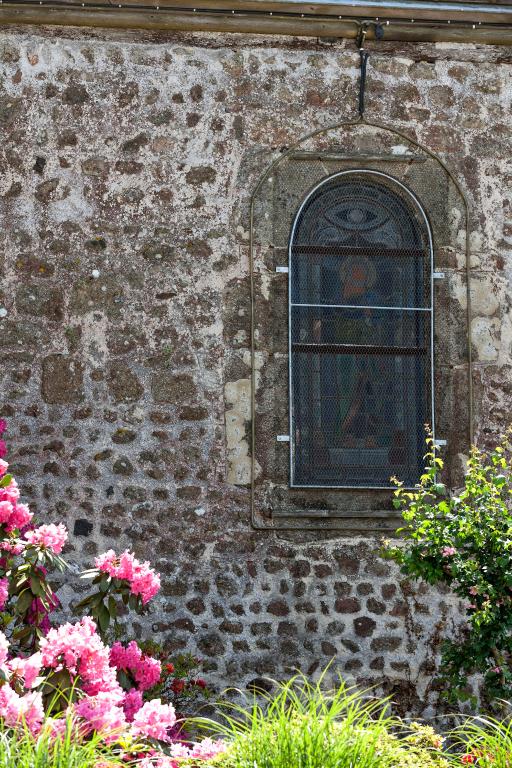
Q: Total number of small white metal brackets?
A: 4